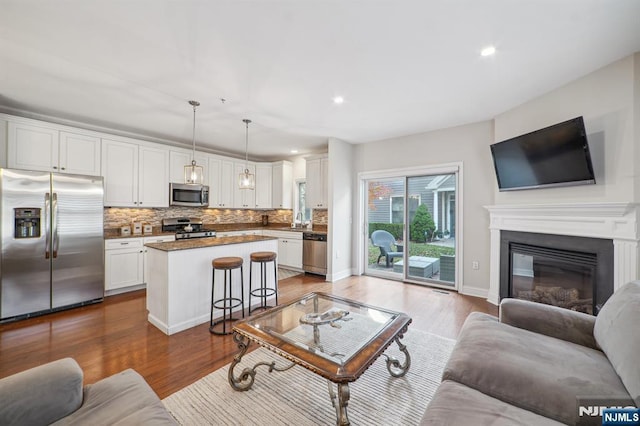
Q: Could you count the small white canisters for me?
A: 3